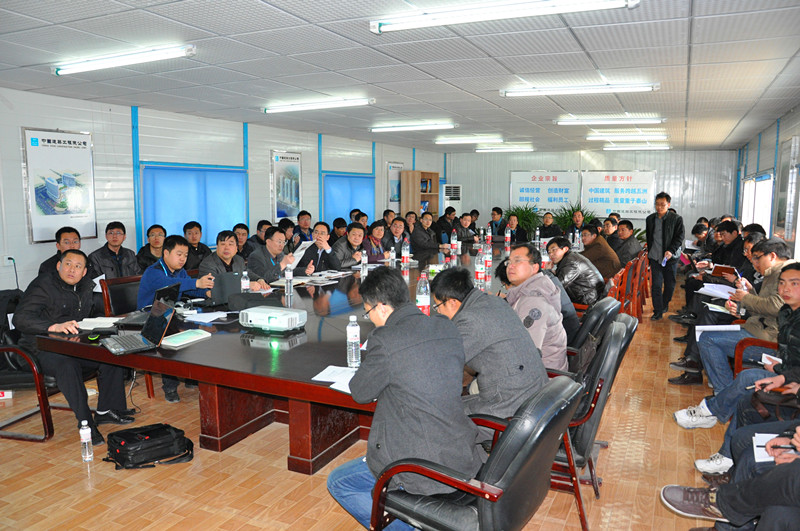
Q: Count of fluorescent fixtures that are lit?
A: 10